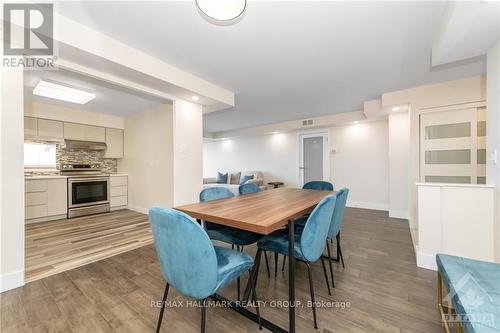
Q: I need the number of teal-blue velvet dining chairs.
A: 6